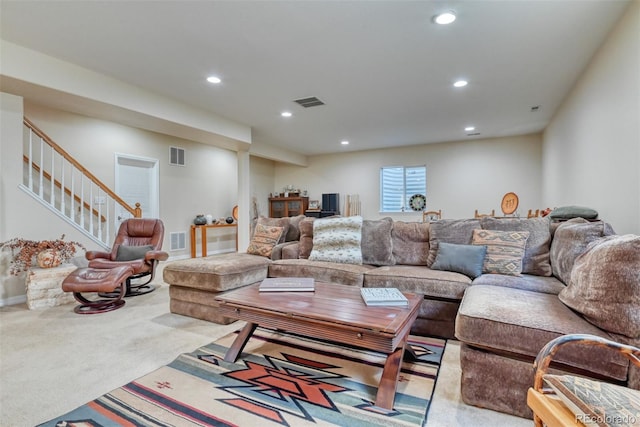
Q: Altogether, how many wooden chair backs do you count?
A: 3